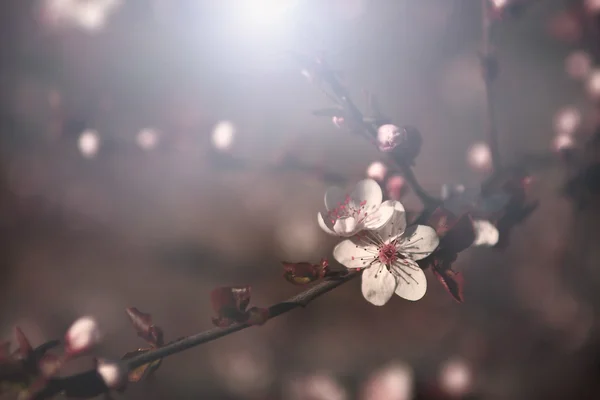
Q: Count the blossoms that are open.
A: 2